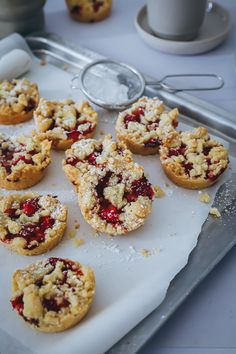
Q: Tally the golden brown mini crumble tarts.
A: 10